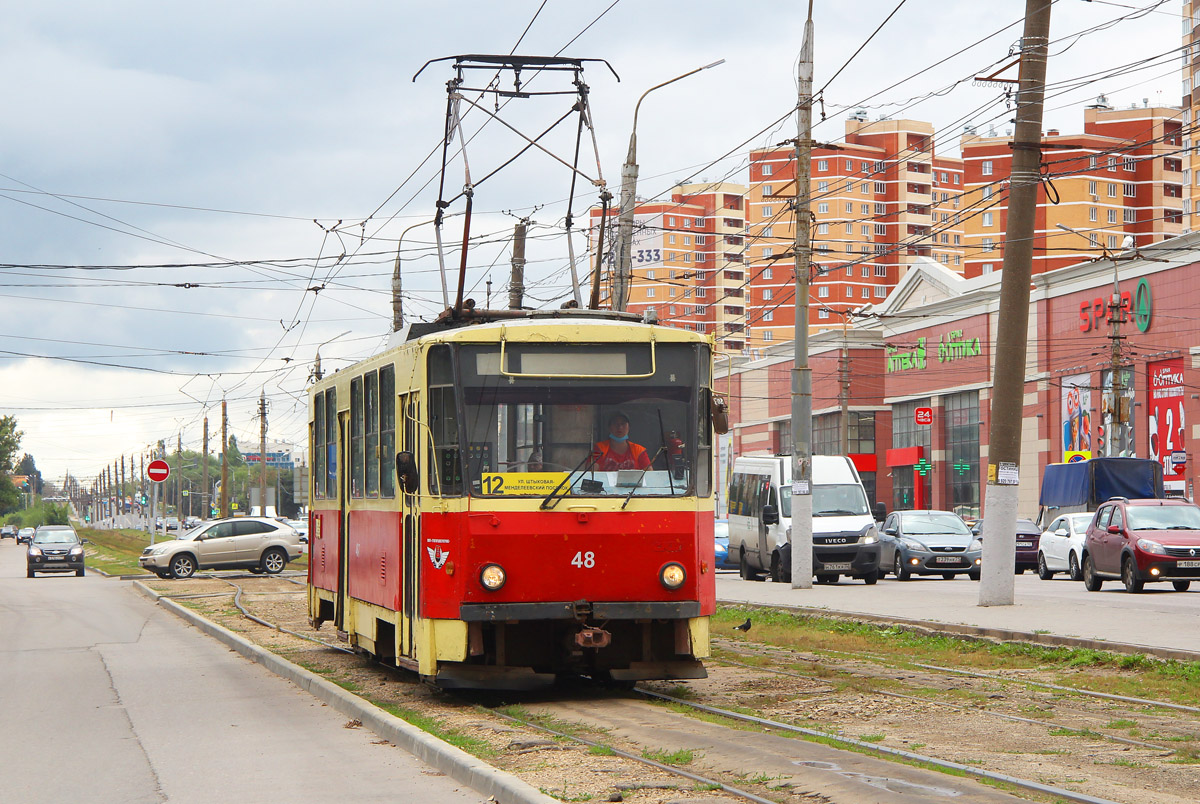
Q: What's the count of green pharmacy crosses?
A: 2